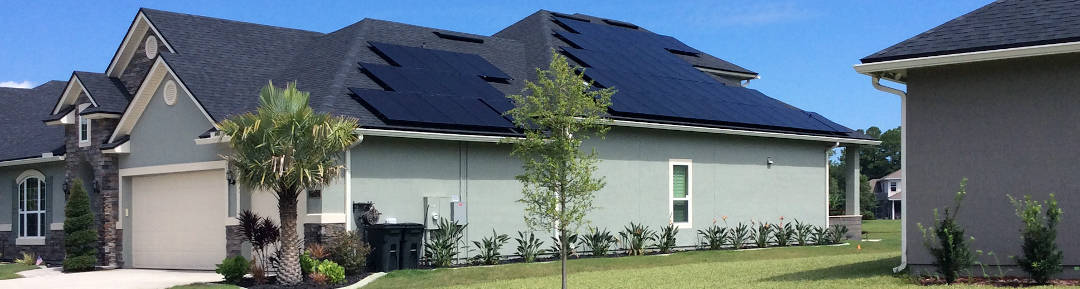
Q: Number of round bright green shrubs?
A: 3